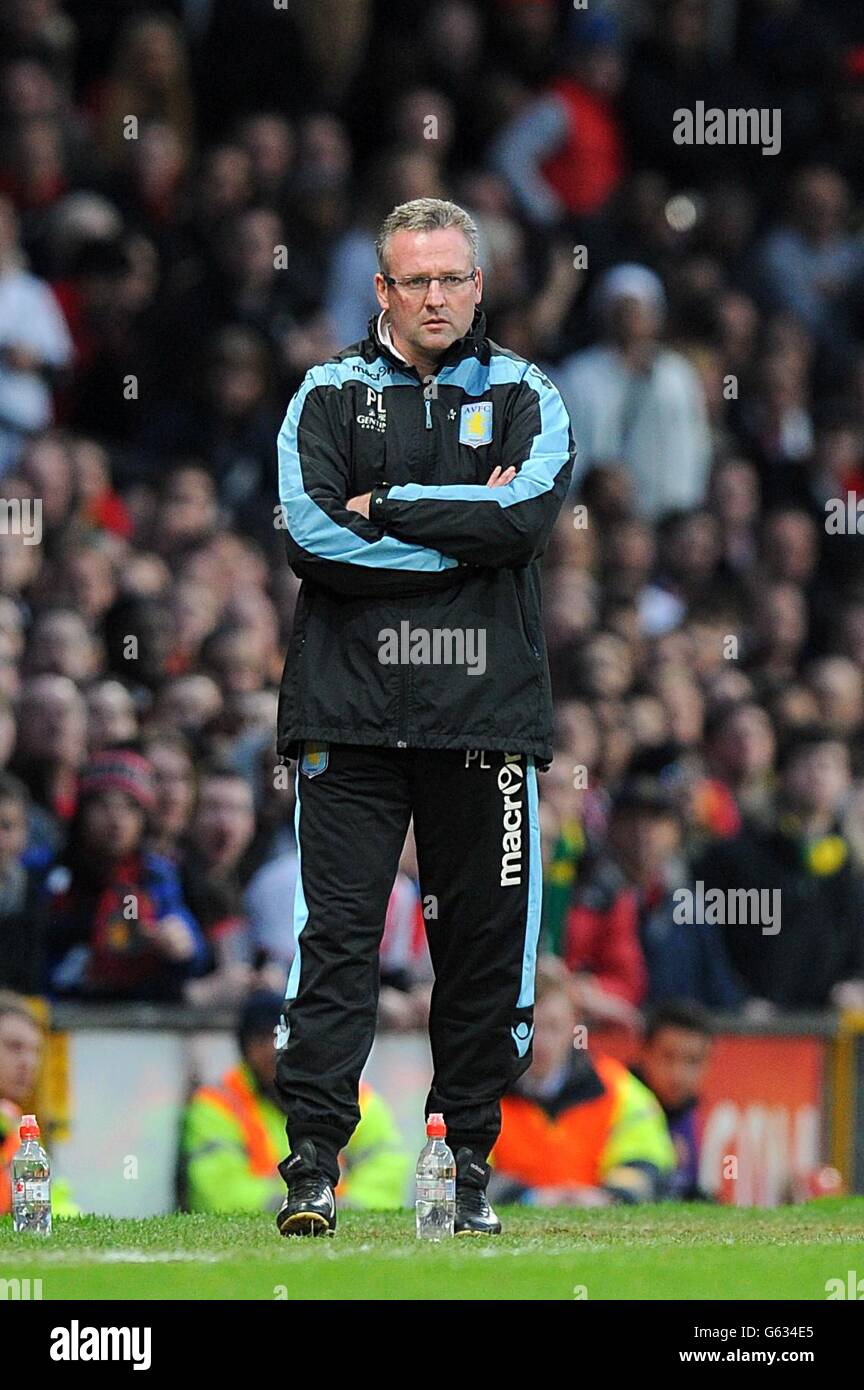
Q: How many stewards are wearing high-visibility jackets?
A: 3